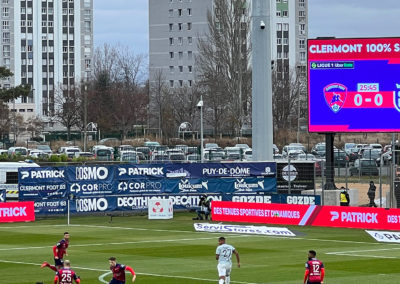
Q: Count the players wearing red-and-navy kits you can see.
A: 4